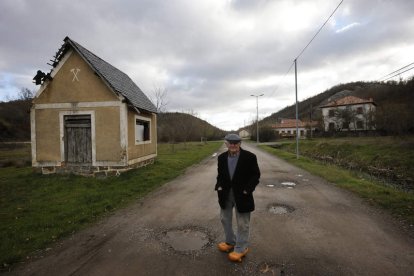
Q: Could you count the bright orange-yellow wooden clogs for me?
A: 2